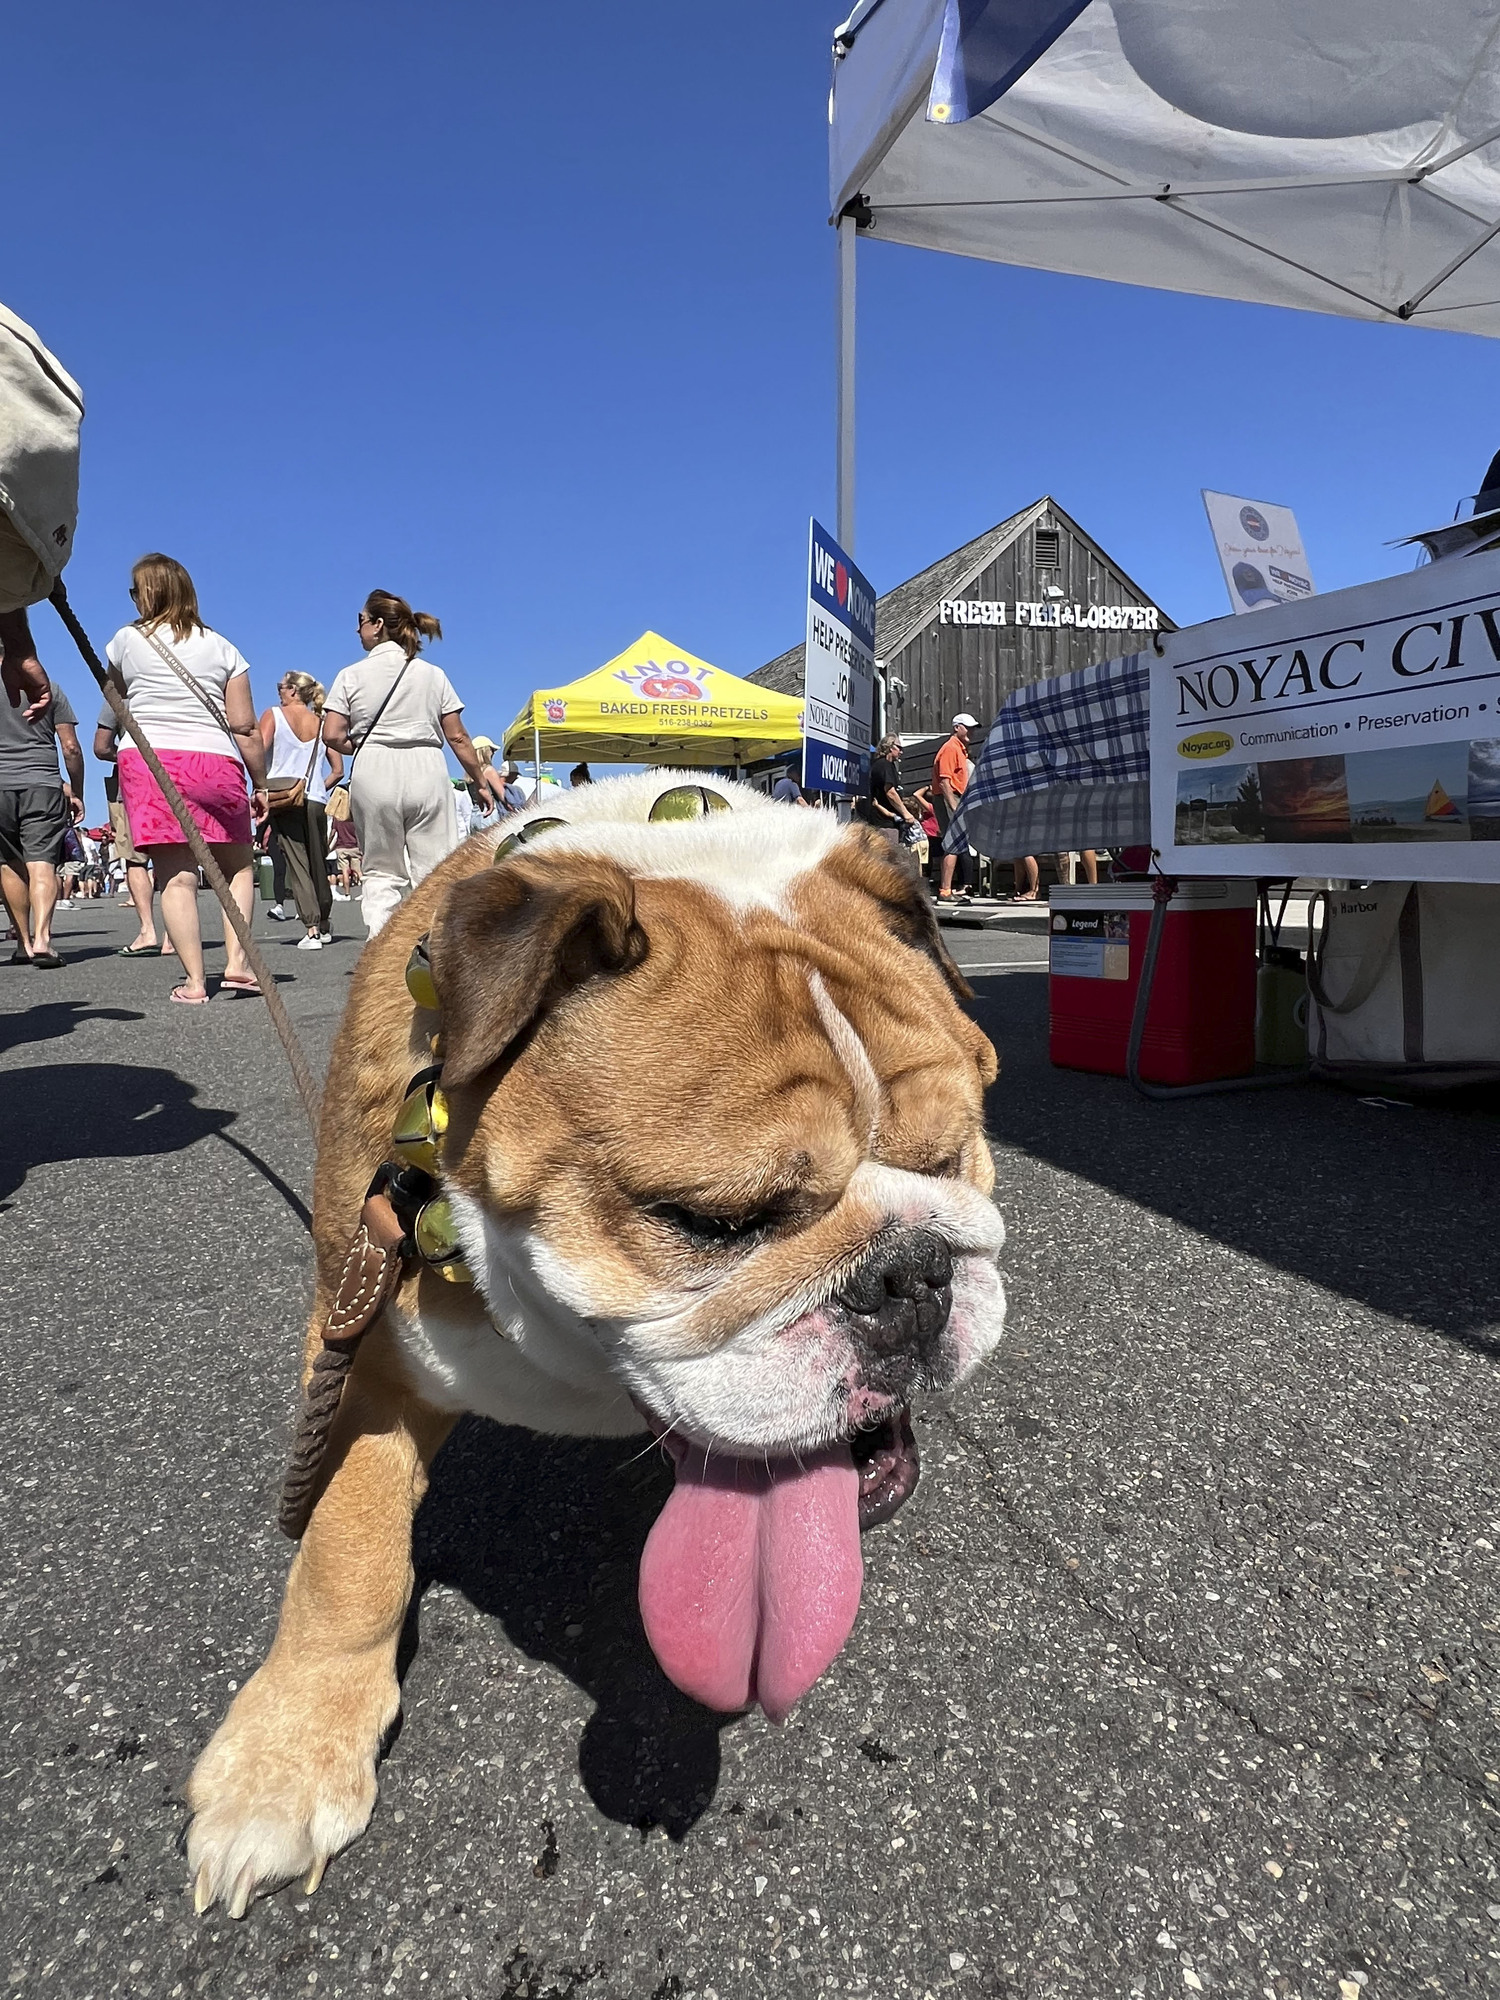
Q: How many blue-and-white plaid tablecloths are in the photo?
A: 1